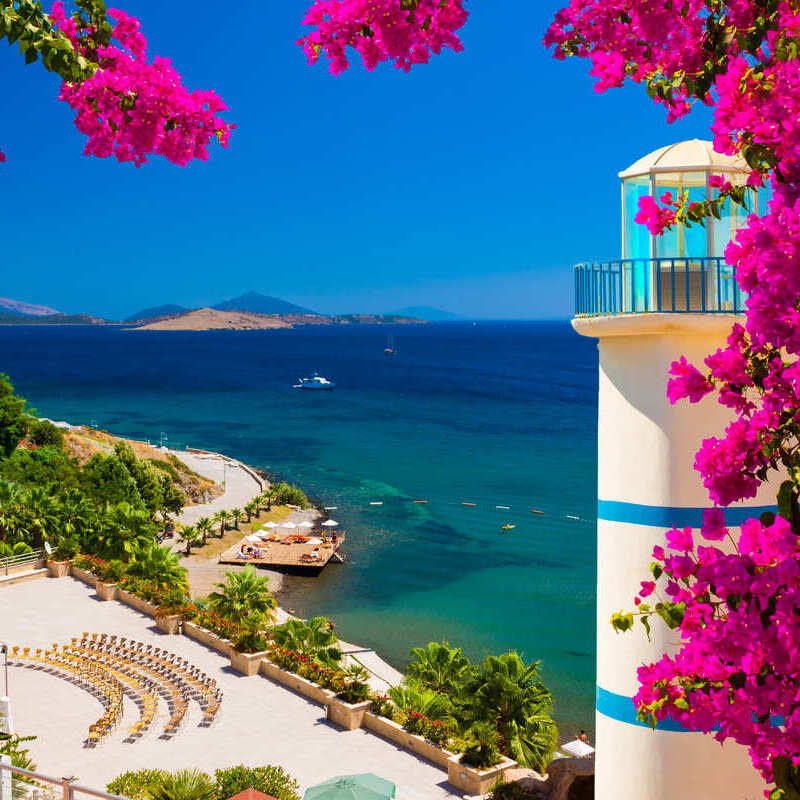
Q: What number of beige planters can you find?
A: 6